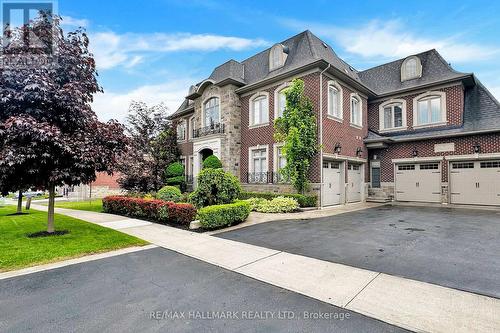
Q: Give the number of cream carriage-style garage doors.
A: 4